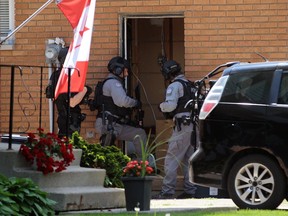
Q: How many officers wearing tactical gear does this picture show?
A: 3